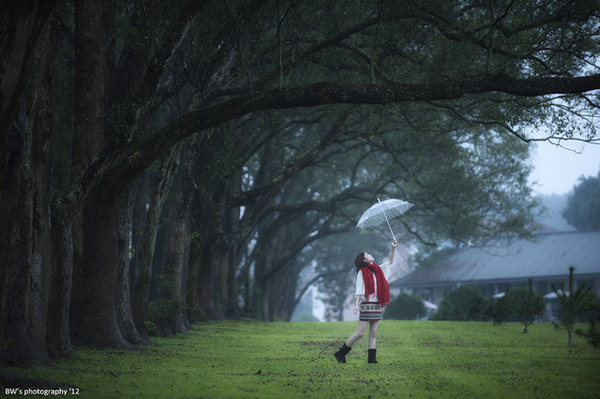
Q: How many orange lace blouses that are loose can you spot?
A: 0